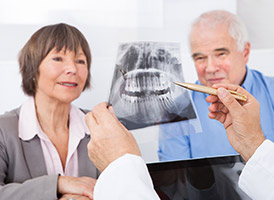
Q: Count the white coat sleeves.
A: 2